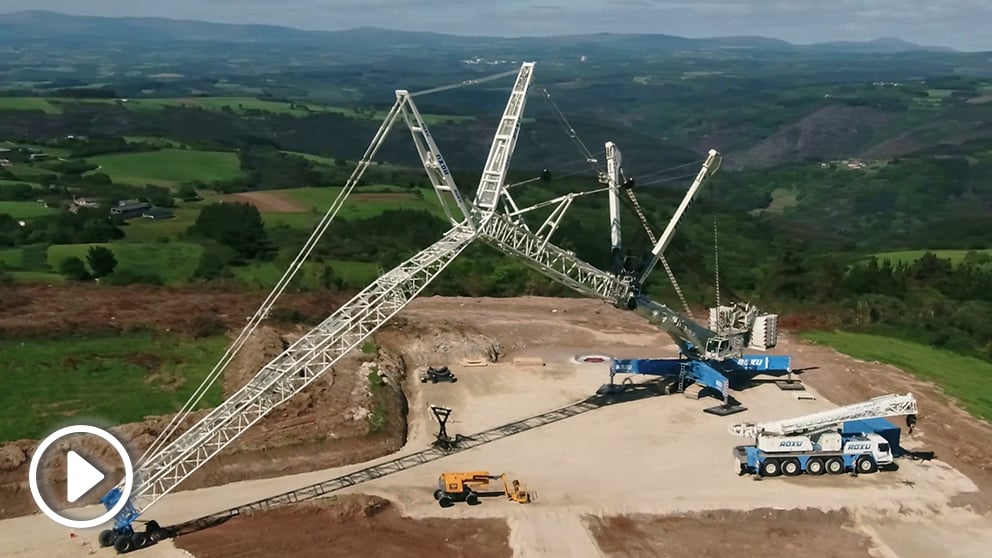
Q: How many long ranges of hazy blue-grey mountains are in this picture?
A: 1